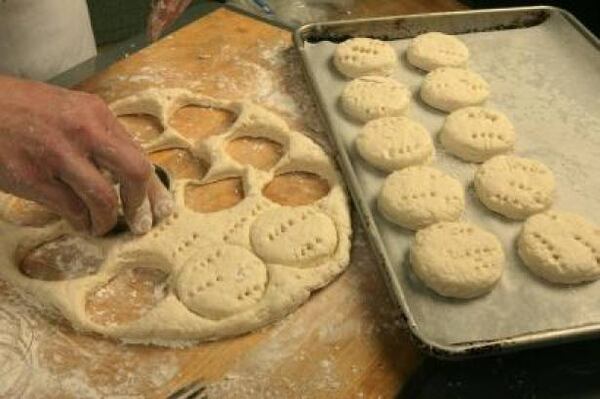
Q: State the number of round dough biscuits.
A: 12